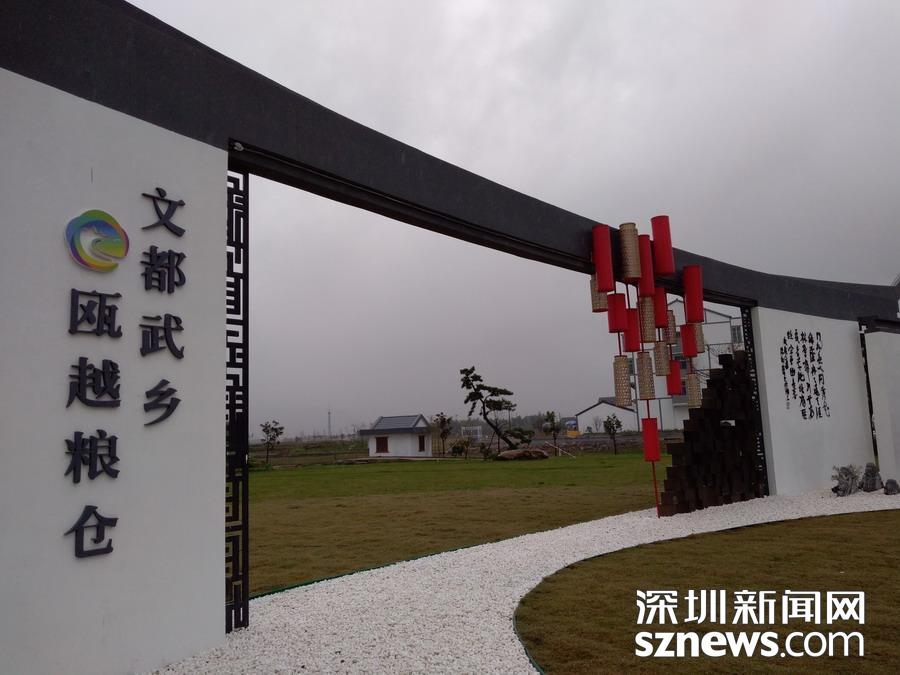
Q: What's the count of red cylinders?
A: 10